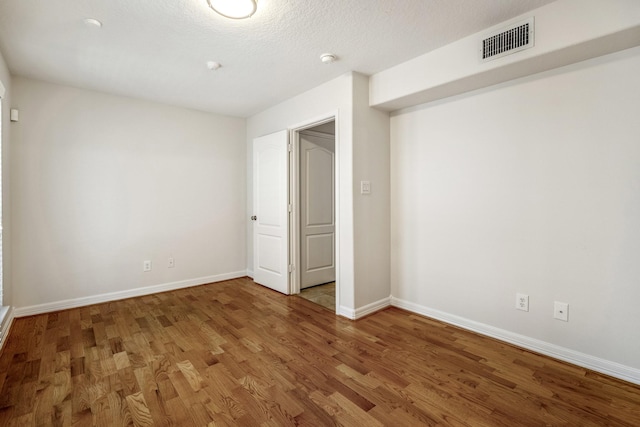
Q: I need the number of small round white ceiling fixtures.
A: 3